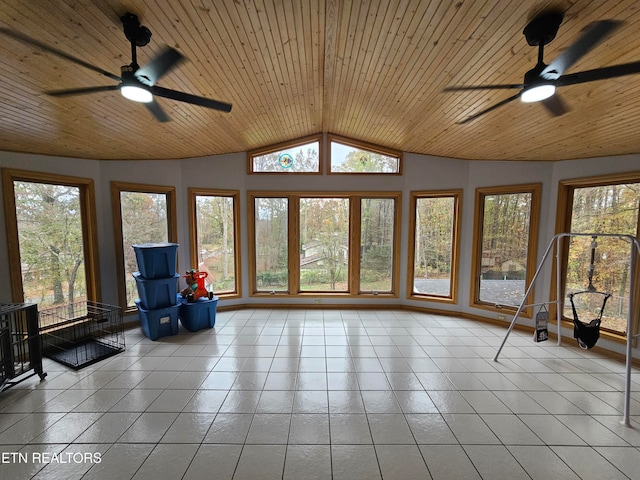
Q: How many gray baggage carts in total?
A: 0